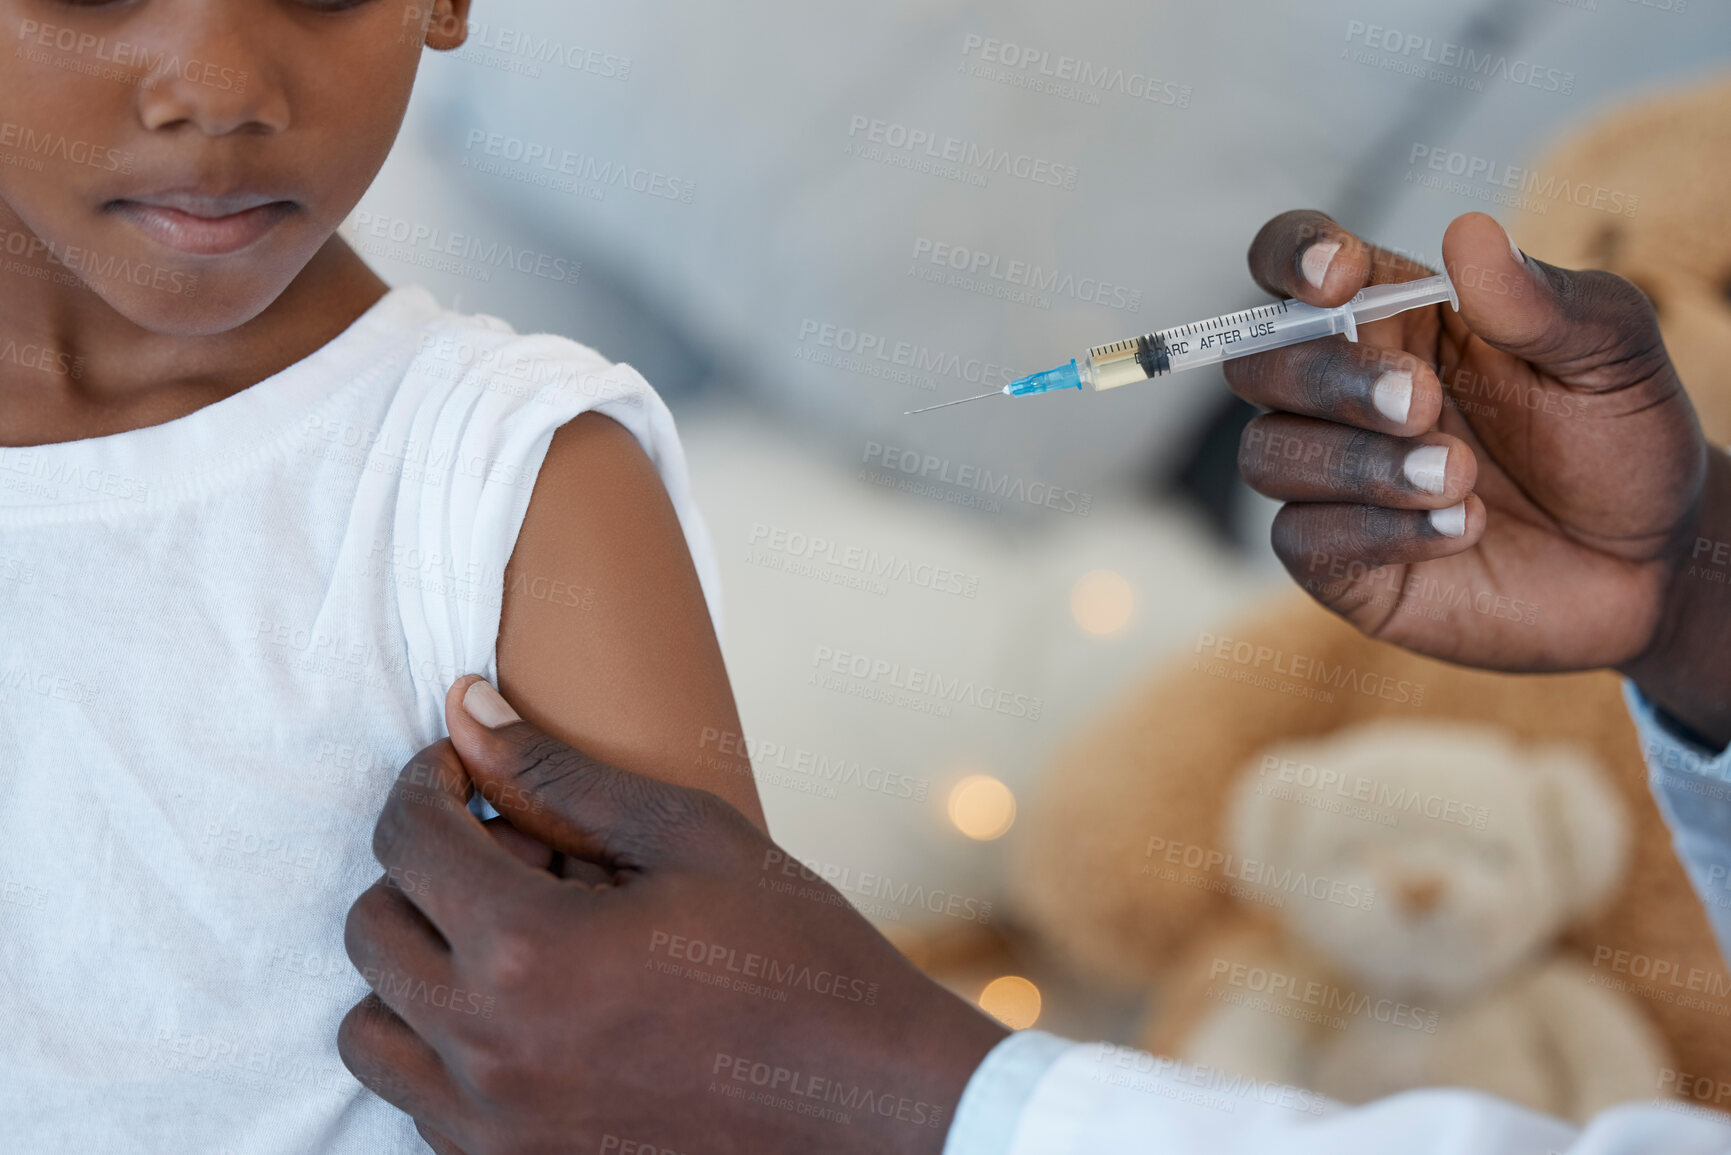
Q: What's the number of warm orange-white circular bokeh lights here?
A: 3